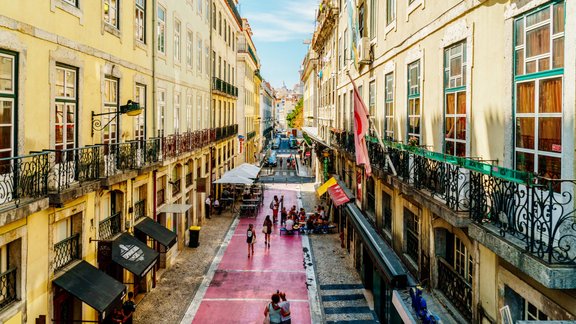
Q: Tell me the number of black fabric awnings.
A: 3